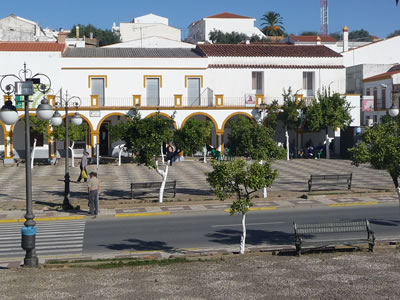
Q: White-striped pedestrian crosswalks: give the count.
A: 1